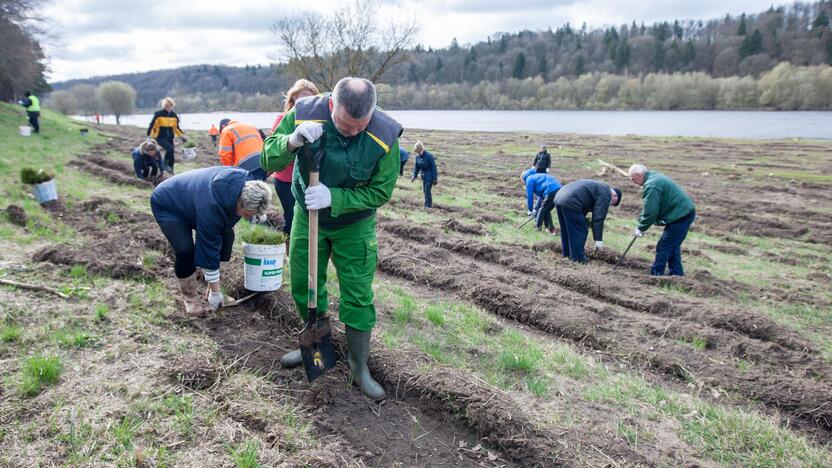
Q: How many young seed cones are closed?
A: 0